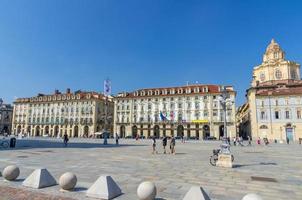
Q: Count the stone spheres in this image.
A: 4